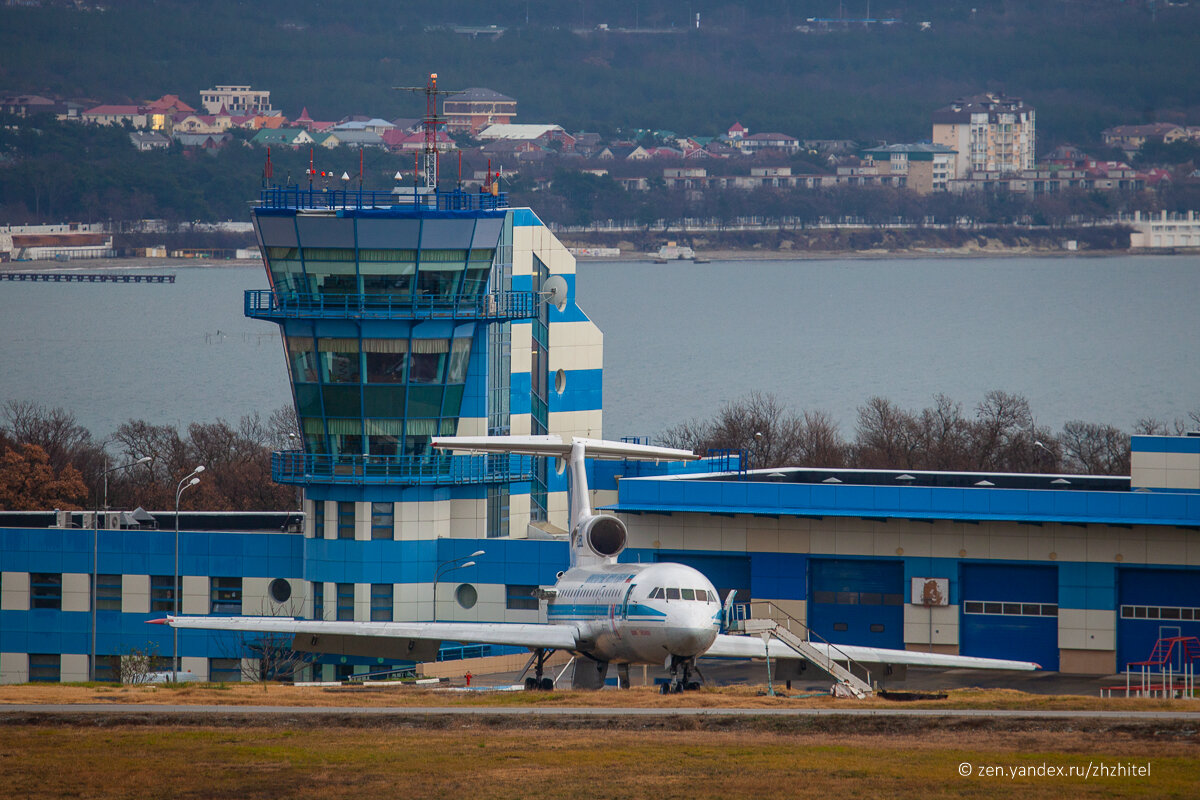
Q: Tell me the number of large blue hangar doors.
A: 4